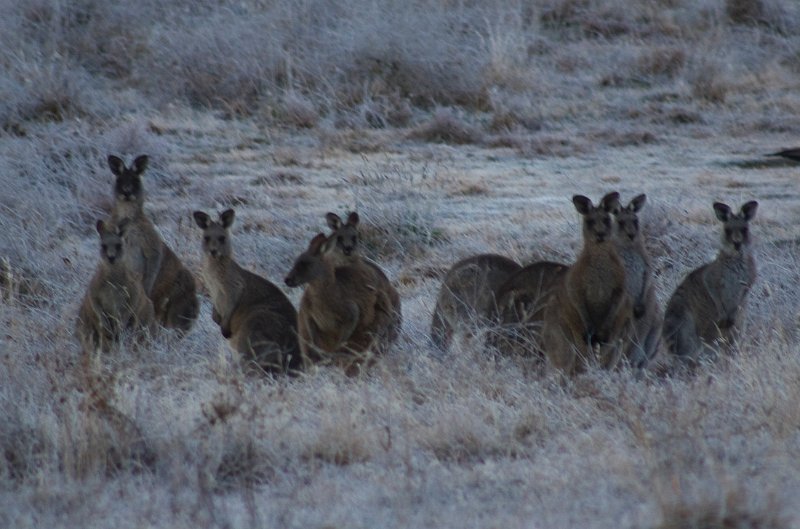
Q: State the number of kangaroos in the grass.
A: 10